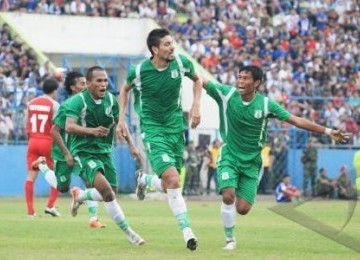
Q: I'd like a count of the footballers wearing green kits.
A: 4